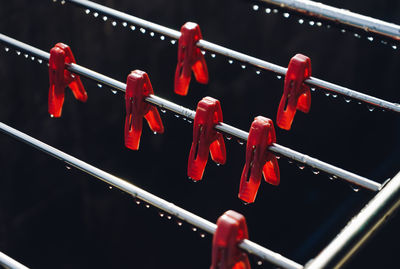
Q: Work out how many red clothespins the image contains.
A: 7